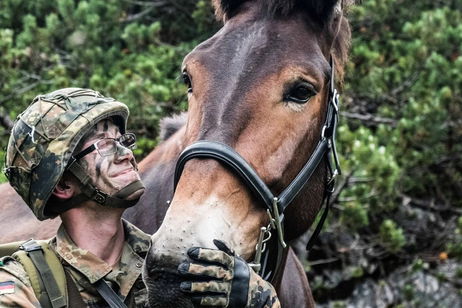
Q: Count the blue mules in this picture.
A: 0